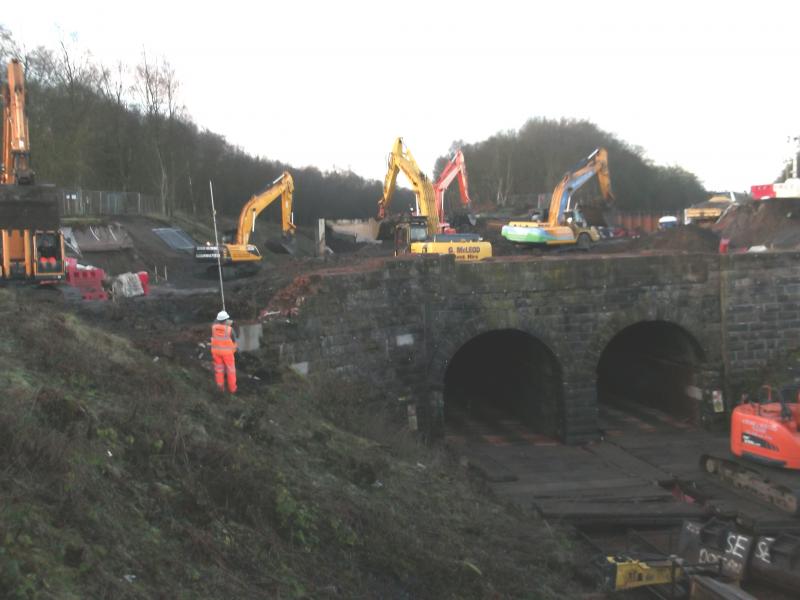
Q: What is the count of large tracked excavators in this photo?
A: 6